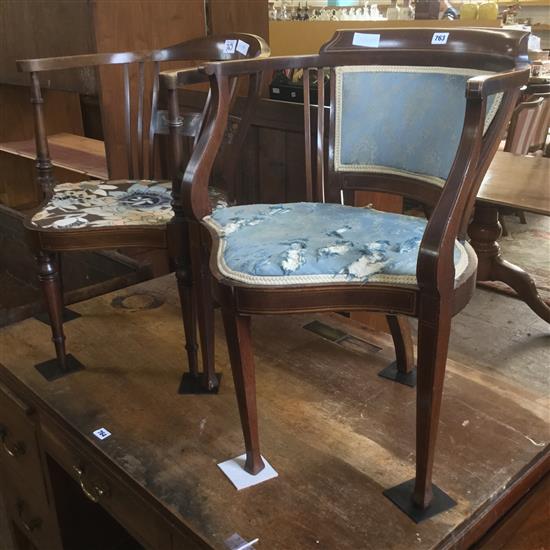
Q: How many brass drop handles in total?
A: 3